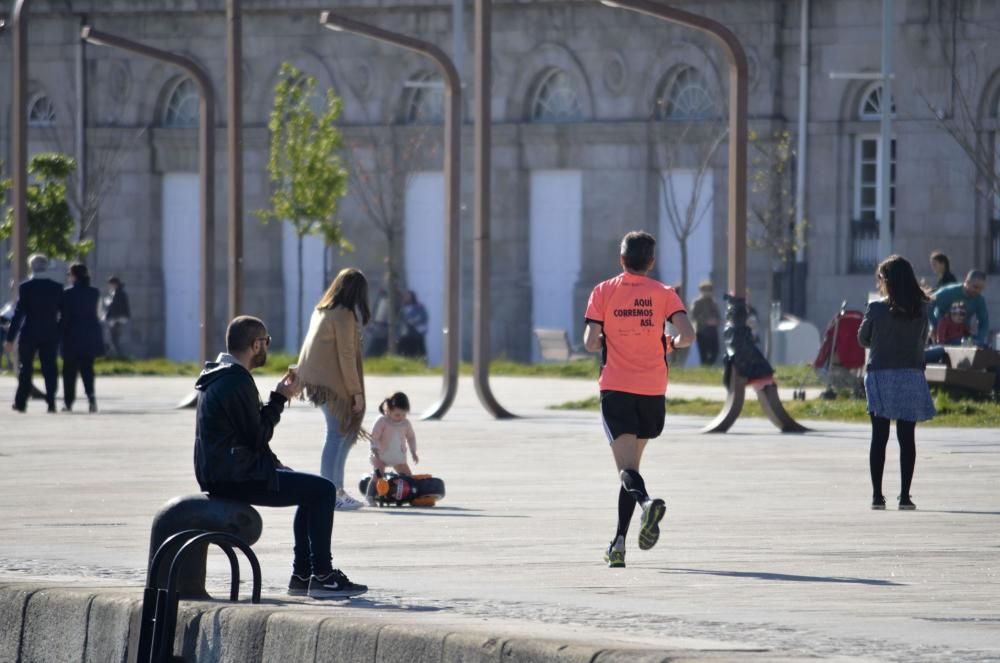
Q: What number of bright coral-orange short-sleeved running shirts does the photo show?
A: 1